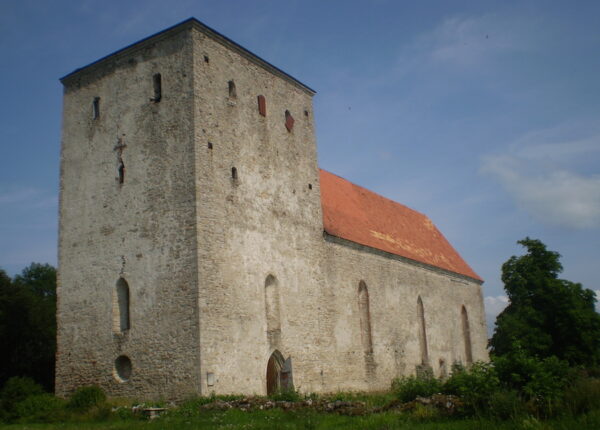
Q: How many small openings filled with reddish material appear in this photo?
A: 2